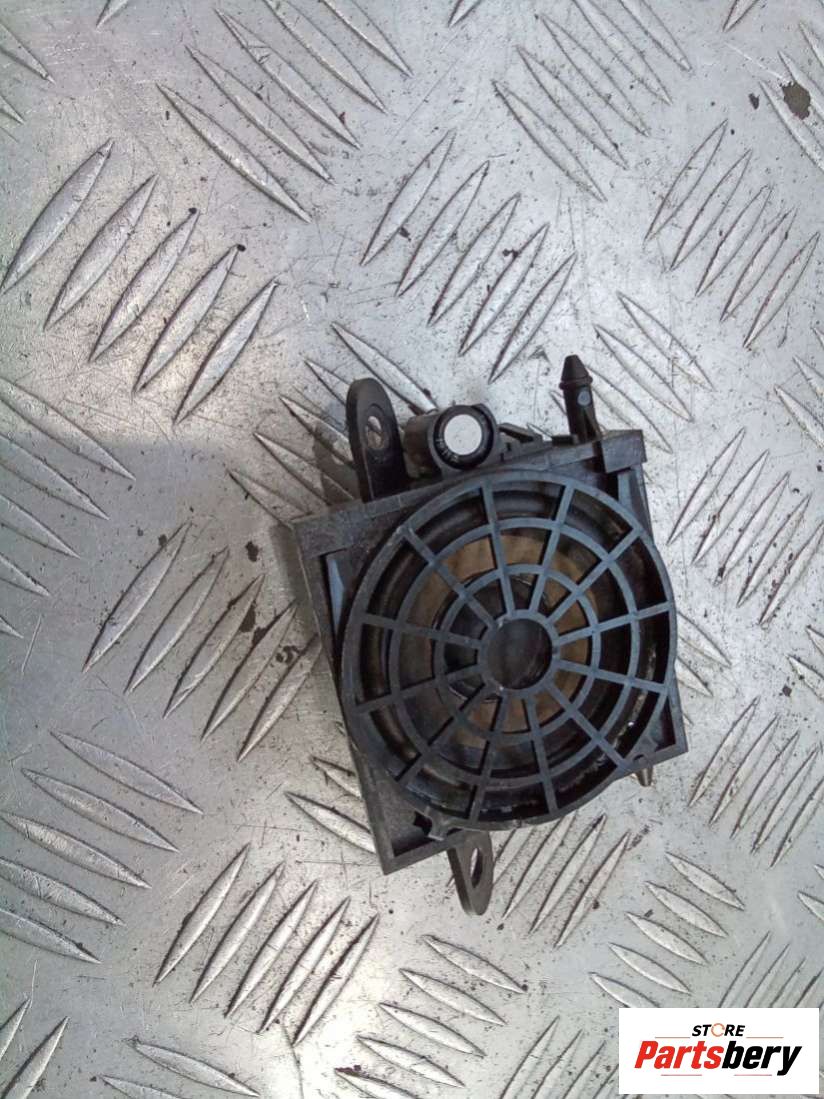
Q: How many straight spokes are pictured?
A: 12